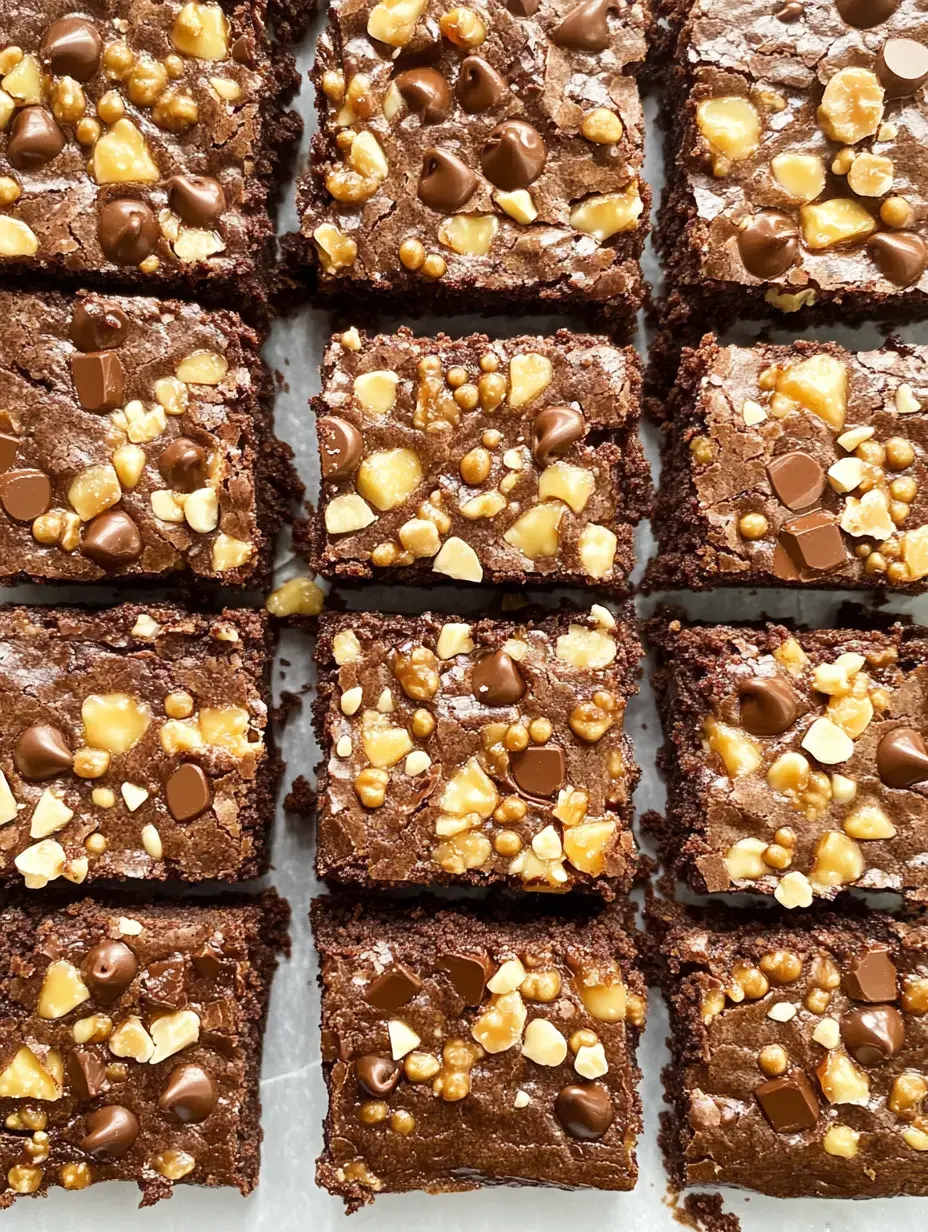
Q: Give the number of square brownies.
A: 12